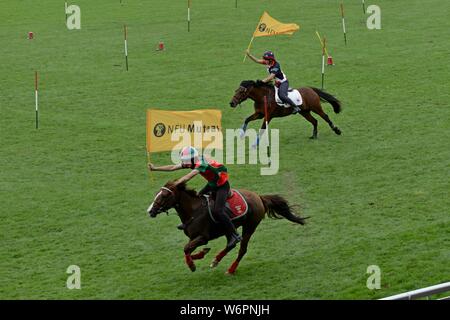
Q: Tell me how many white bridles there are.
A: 1